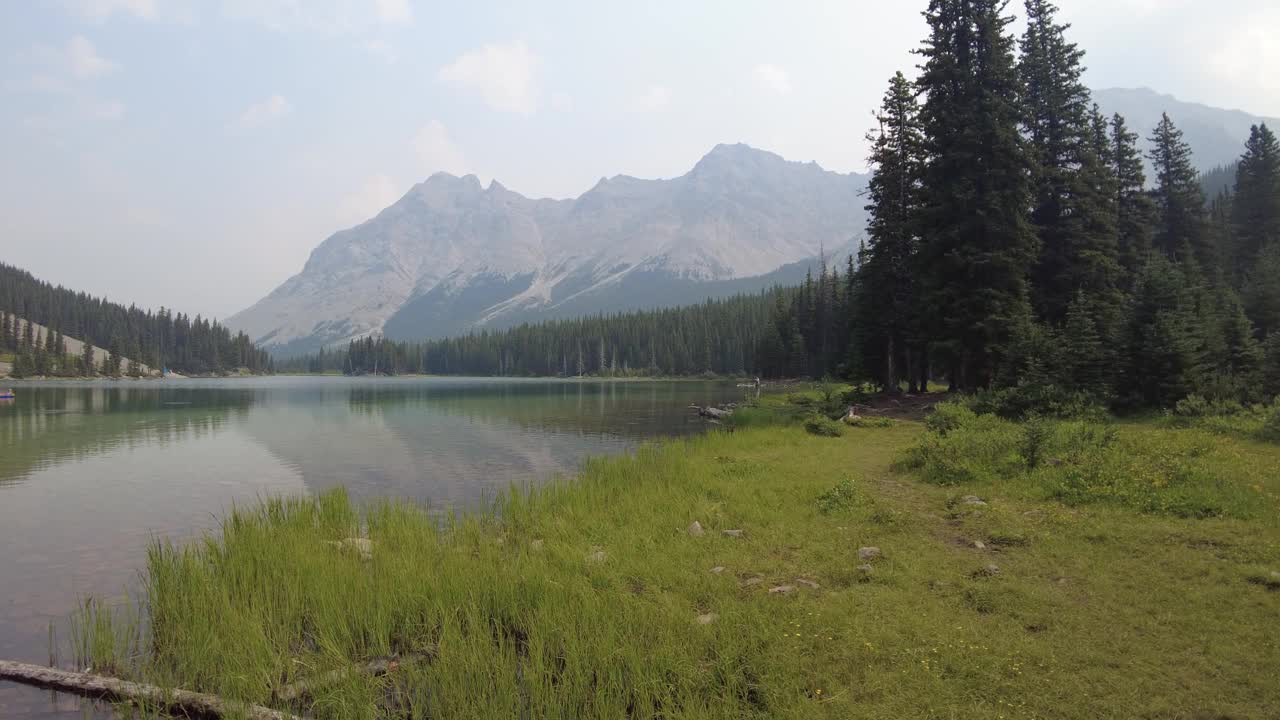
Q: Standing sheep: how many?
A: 0